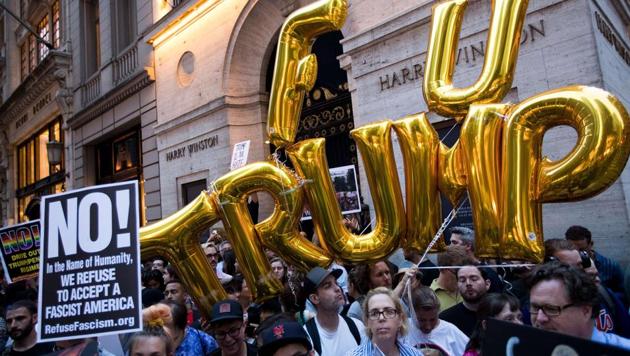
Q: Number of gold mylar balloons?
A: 7